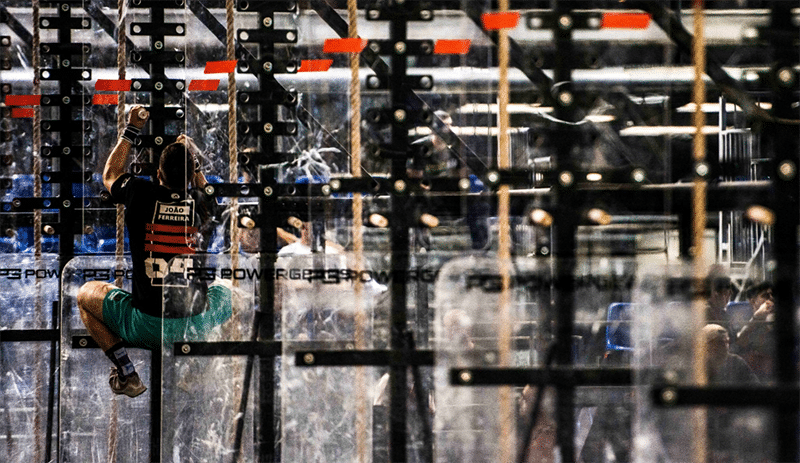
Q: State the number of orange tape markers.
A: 11